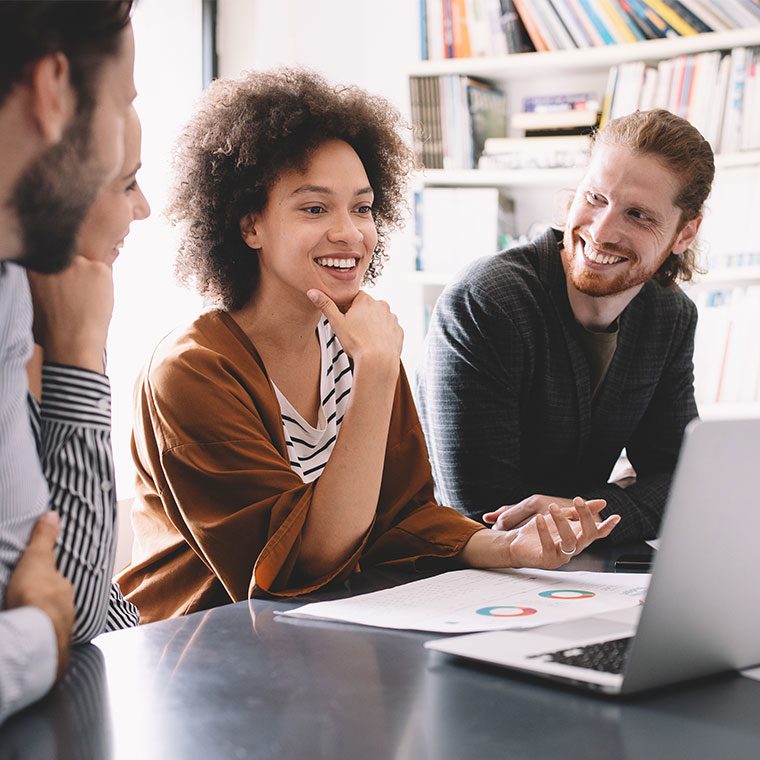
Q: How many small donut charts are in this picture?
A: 2